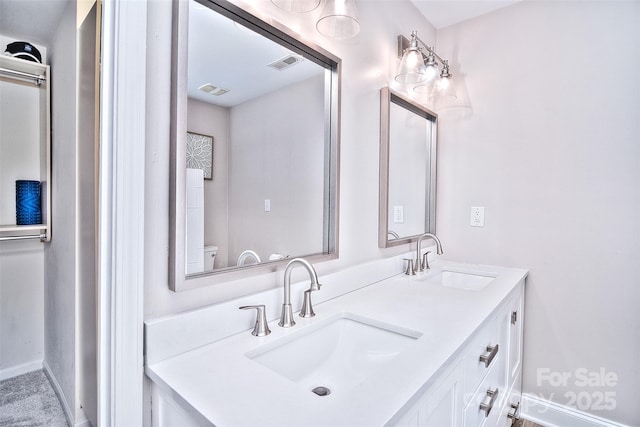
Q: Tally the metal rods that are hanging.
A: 2